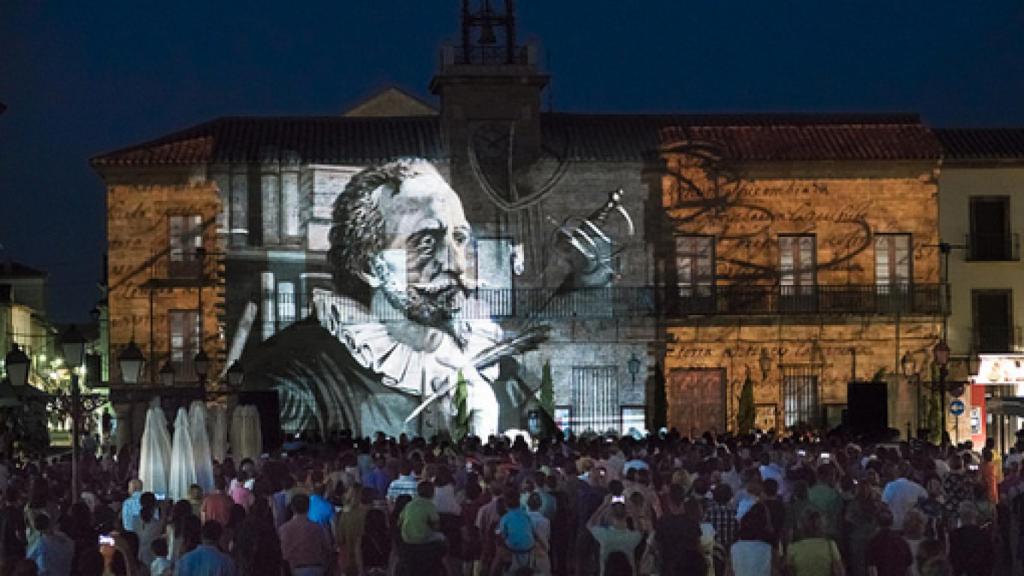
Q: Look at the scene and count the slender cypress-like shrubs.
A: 4